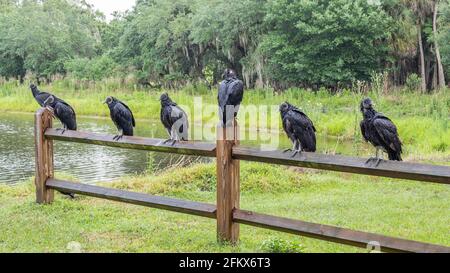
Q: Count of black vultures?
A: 7